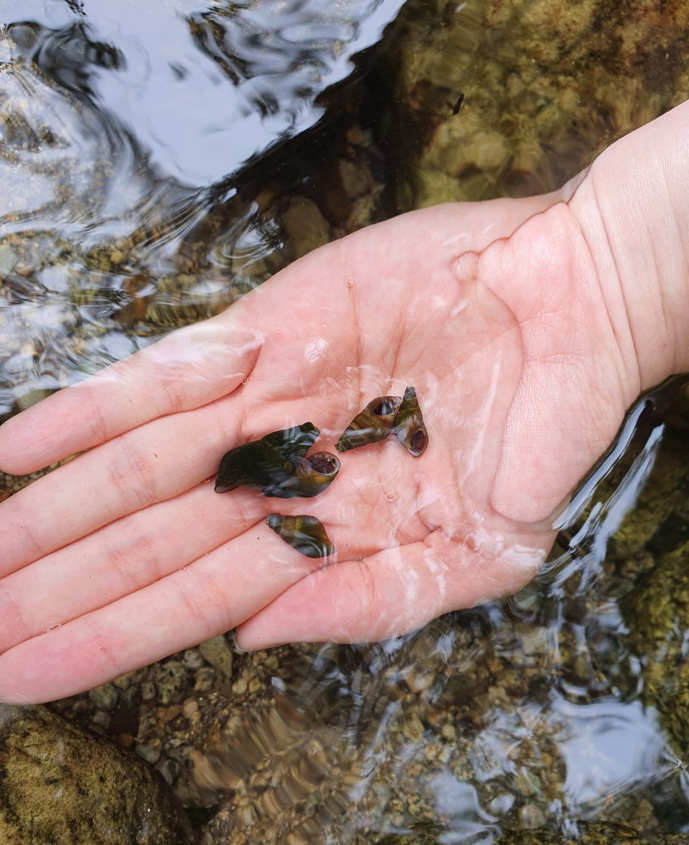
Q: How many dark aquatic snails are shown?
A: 5